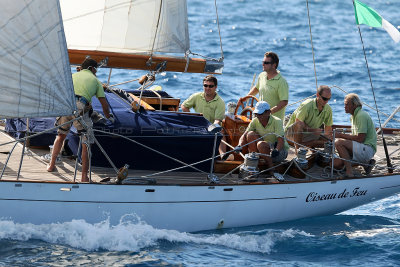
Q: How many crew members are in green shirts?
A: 6